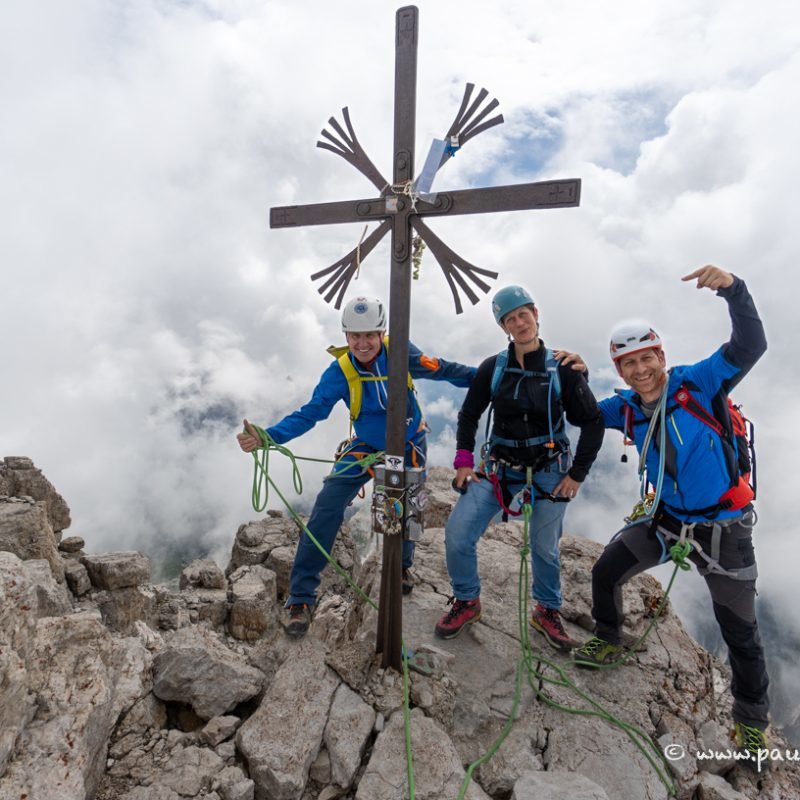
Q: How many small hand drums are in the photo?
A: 0